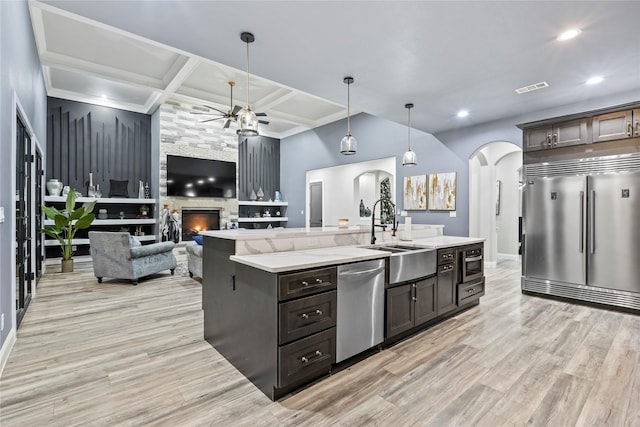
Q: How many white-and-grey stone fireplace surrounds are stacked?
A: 1